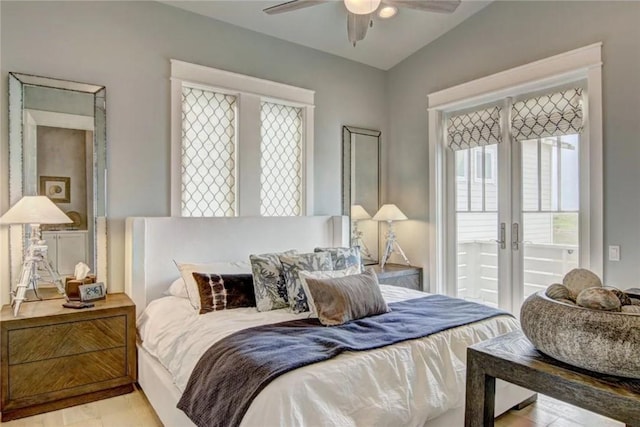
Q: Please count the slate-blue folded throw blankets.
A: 1